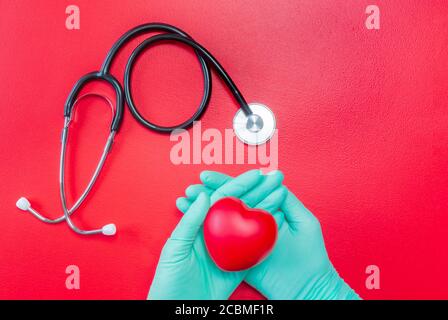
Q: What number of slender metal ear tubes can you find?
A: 2